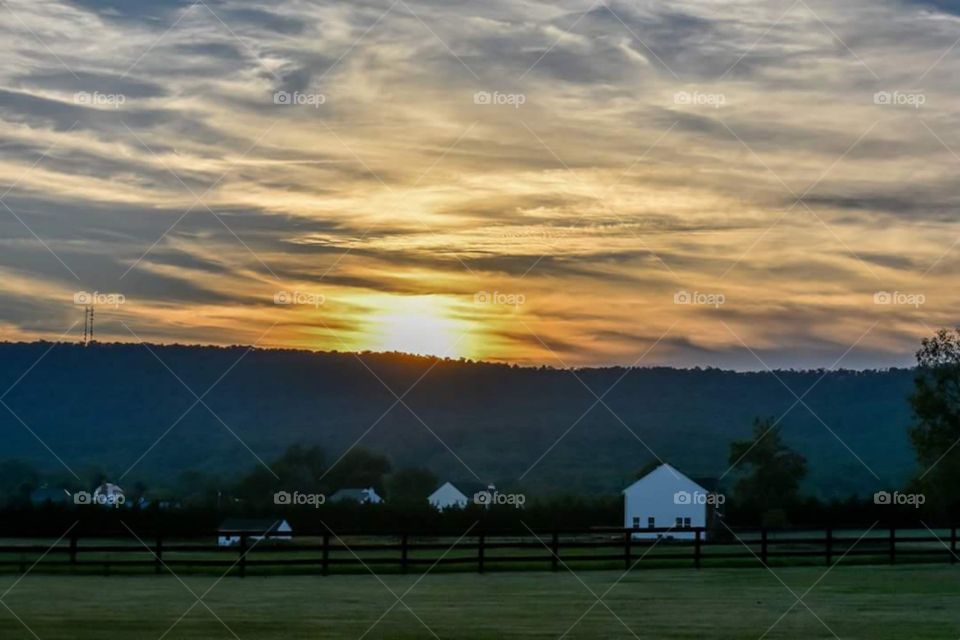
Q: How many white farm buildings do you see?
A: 5